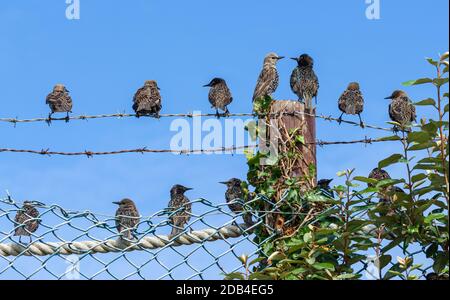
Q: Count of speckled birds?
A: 13